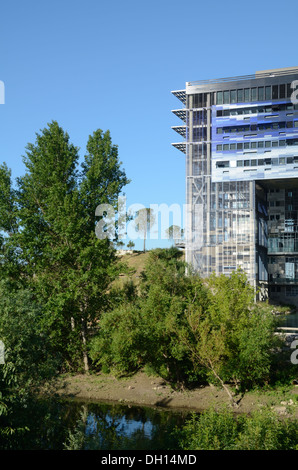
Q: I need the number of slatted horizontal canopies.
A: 4